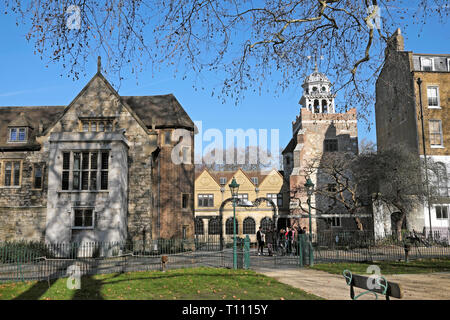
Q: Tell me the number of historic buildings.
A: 4